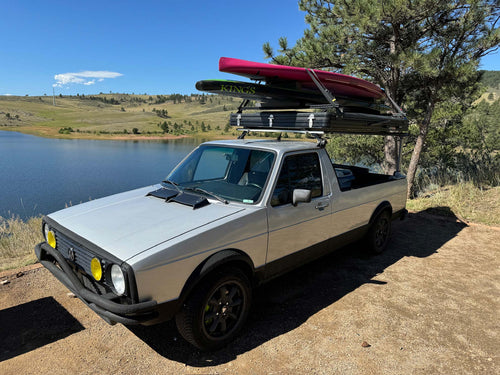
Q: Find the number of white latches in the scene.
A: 3